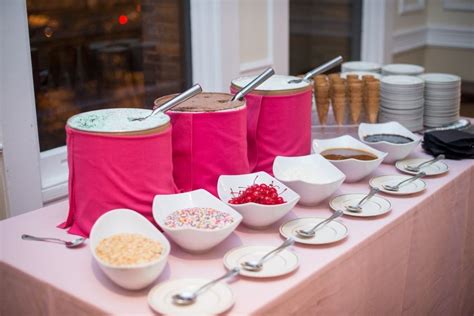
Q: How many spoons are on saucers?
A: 6